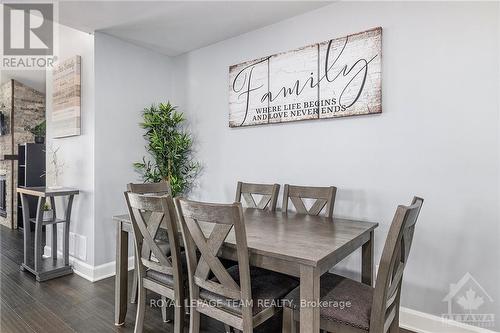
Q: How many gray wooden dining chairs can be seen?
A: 6